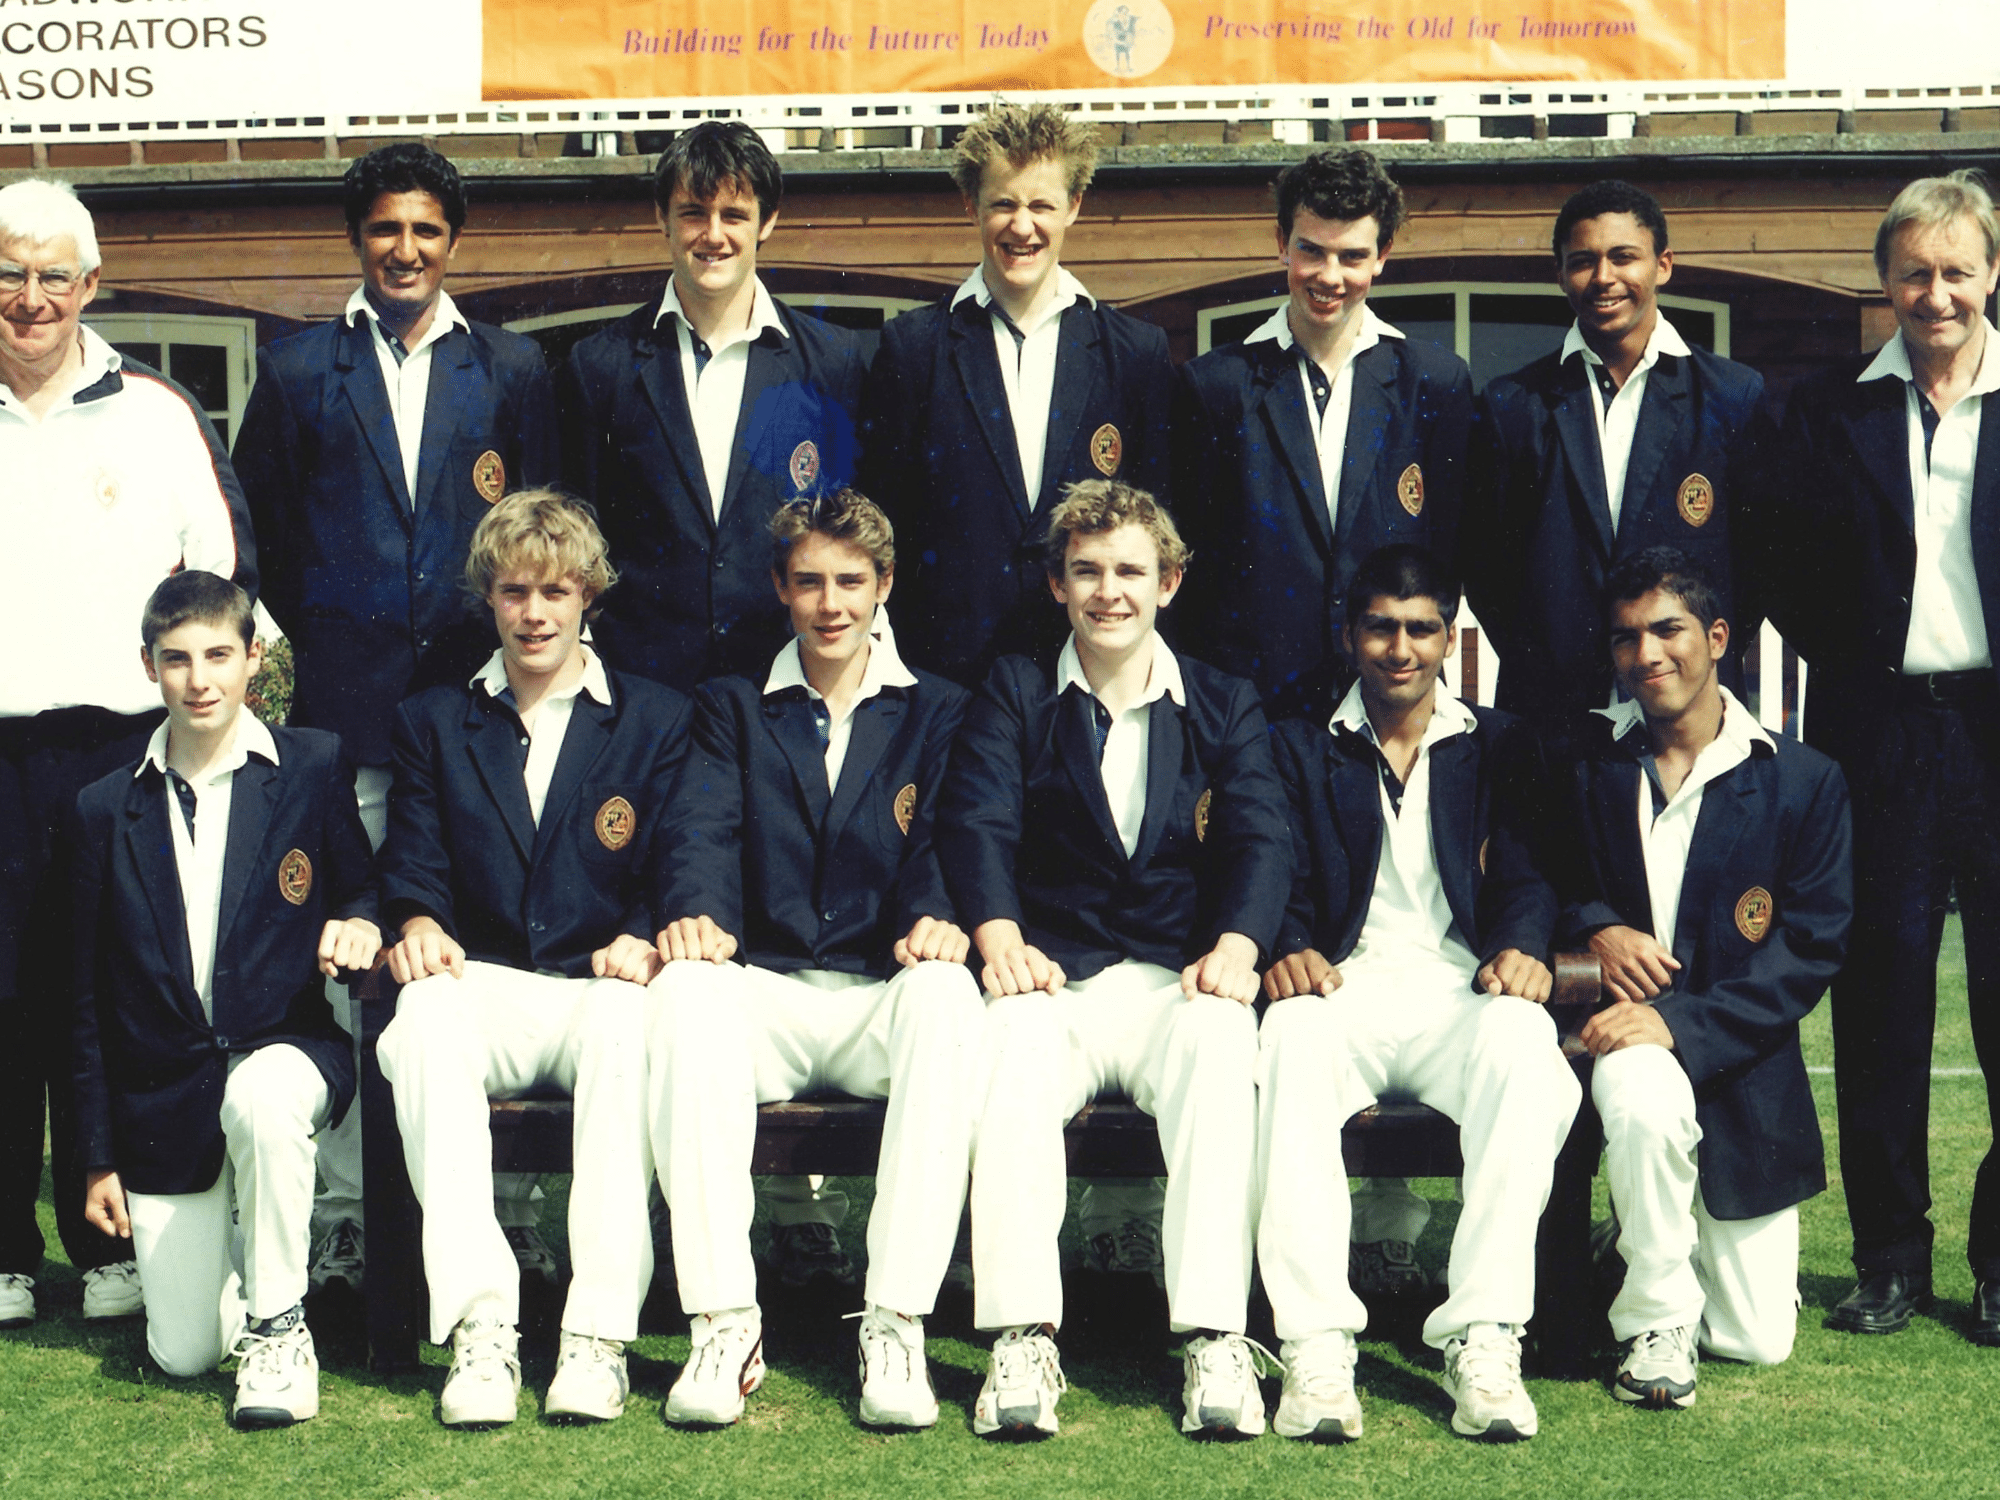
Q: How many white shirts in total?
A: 13